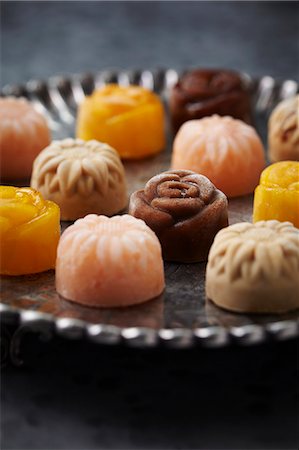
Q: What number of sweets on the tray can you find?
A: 11